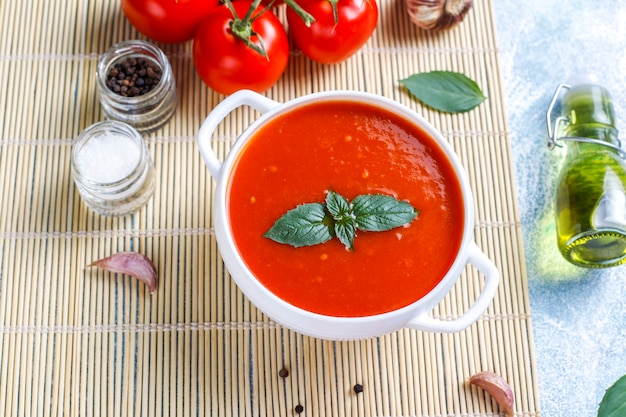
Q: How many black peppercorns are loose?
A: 3